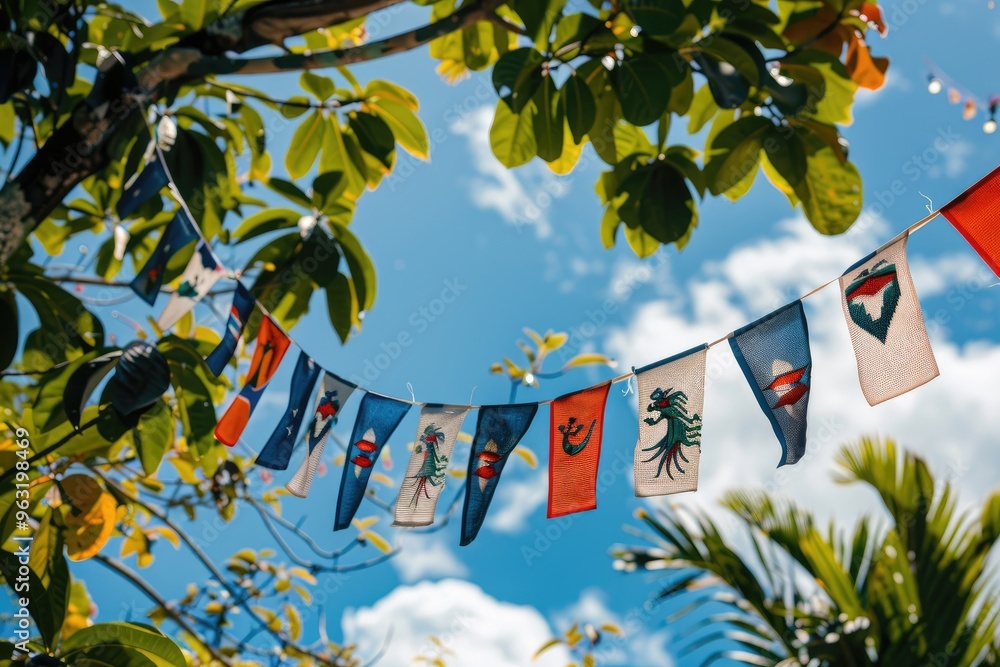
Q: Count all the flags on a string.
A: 15